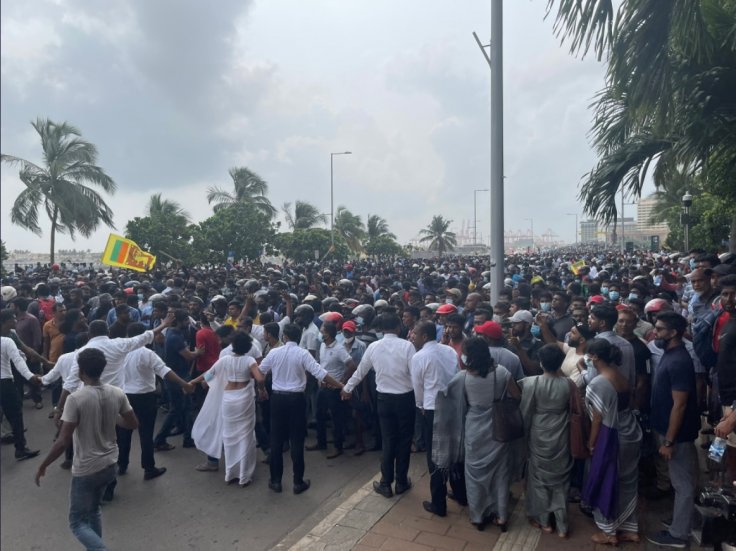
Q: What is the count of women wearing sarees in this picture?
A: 4